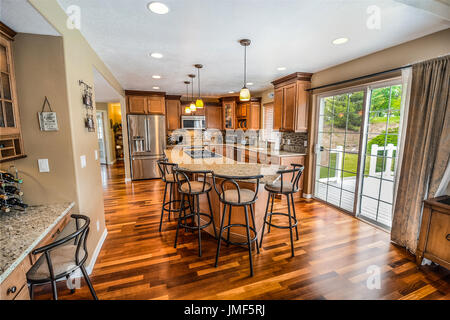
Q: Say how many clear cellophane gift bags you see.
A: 0